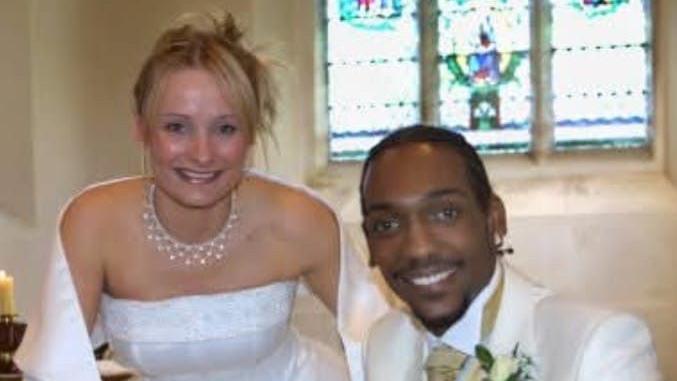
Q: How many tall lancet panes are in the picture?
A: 3